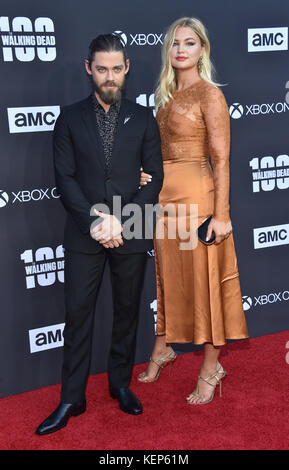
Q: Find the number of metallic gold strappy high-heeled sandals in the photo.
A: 2